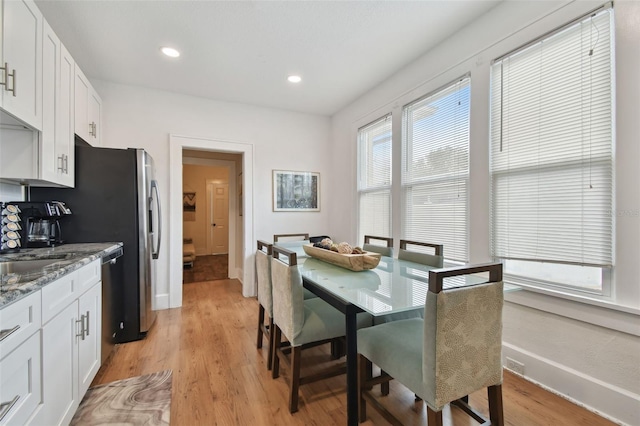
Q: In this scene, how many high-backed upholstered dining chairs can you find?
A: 6